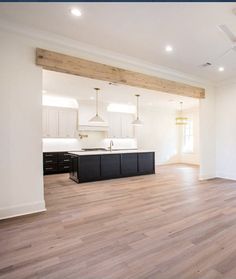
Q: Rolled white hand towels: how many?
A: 0